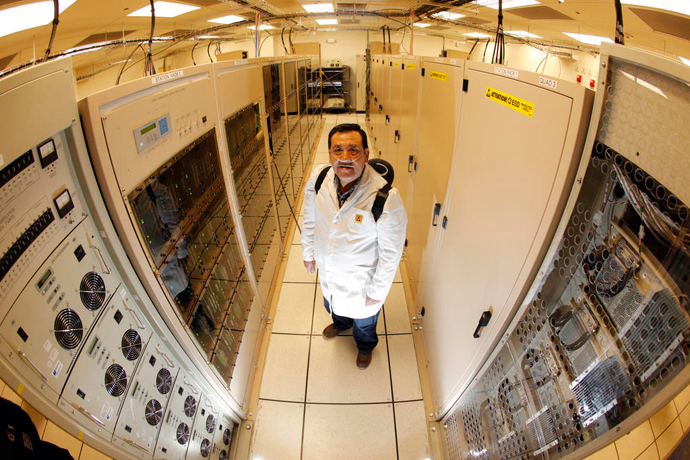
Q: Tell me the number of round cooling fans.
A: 12